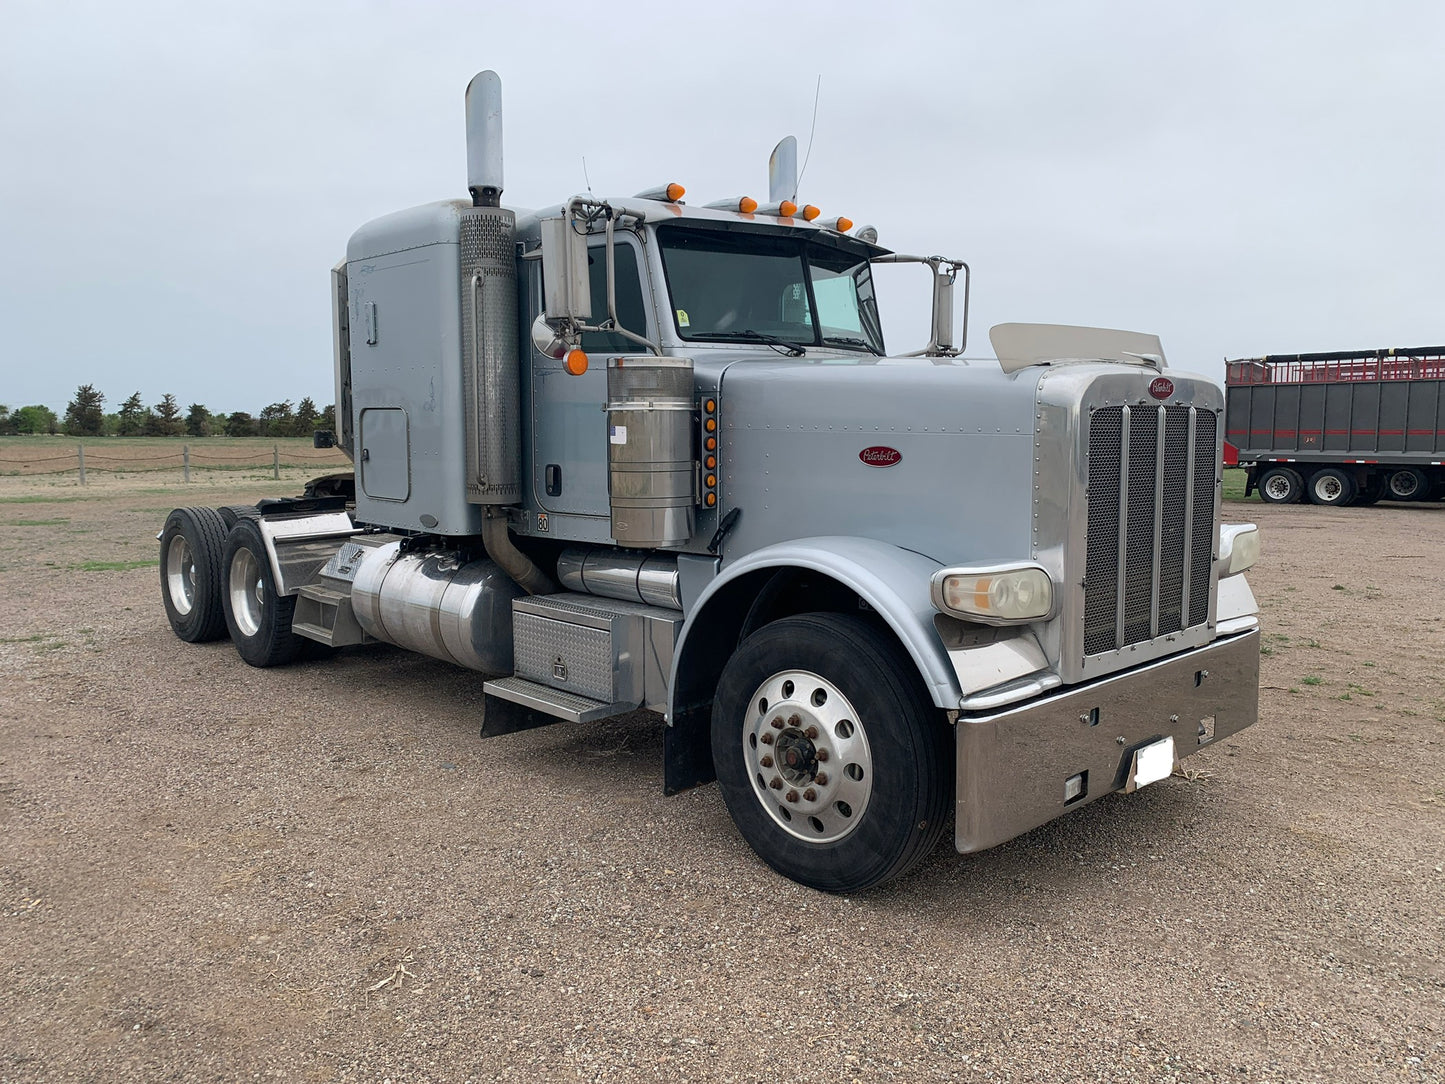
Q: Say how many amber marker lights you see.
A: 12